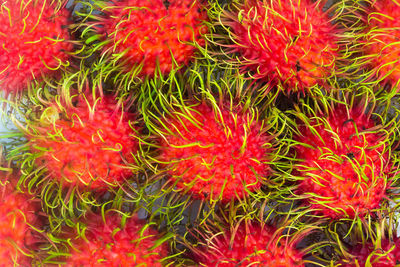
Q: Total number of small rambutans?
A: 11